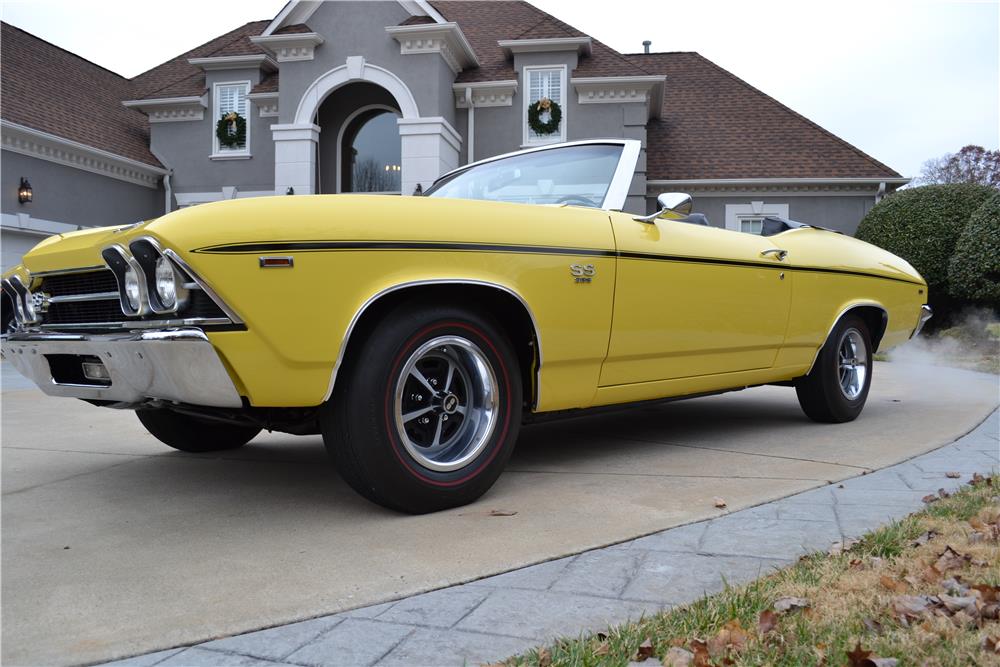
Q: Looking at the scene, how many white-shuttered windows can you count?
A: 2